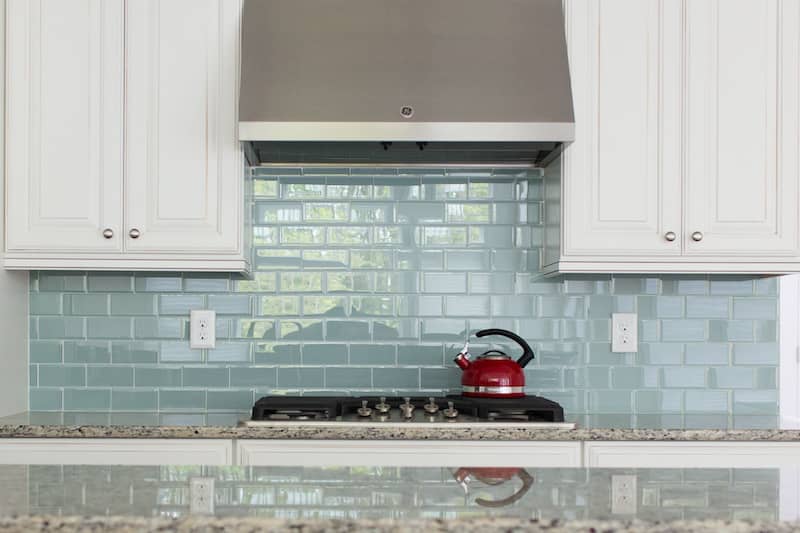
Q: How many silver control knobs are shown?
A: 5